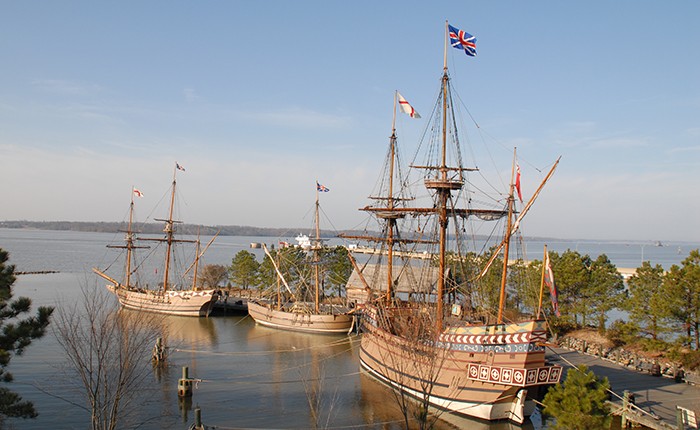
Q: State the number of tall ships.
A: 3